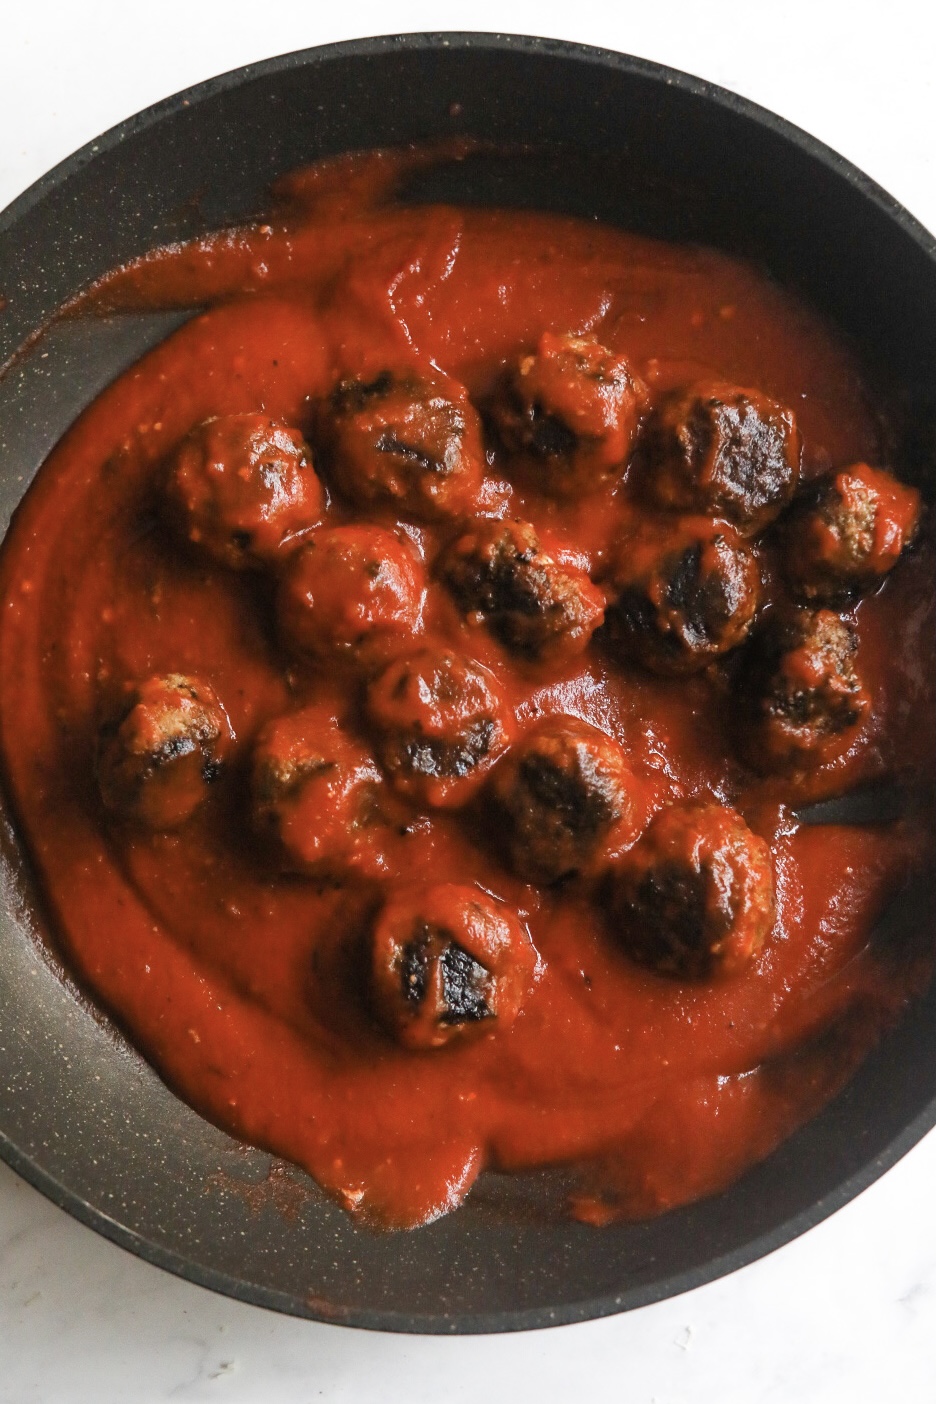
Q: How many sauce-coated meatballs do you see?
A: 15